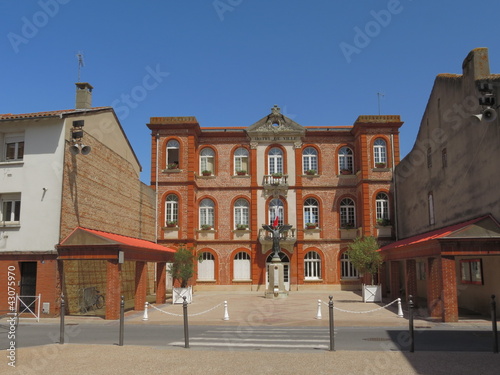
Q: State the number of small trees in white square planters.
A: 2